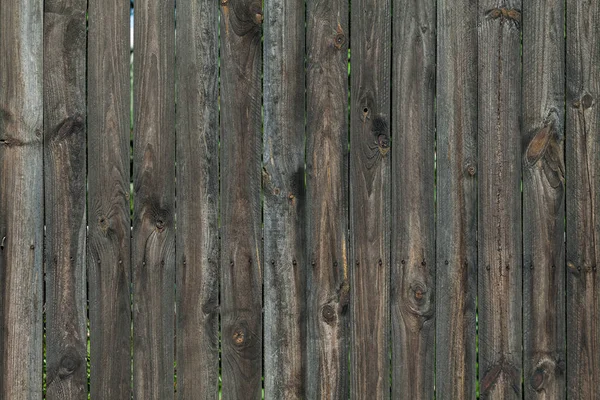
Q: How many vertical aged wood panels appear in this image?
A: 14